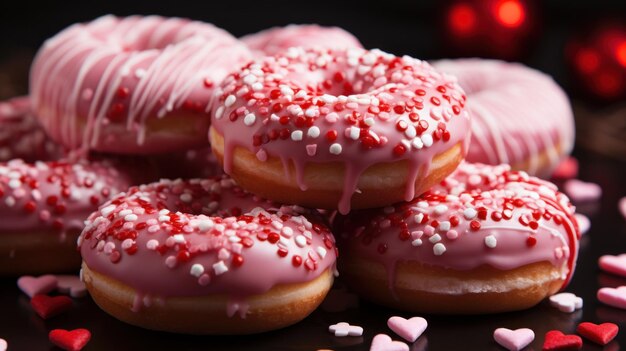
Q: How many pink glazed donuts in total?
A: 8